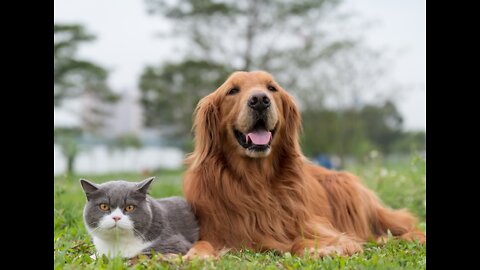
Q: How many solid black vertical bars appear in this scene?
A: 2